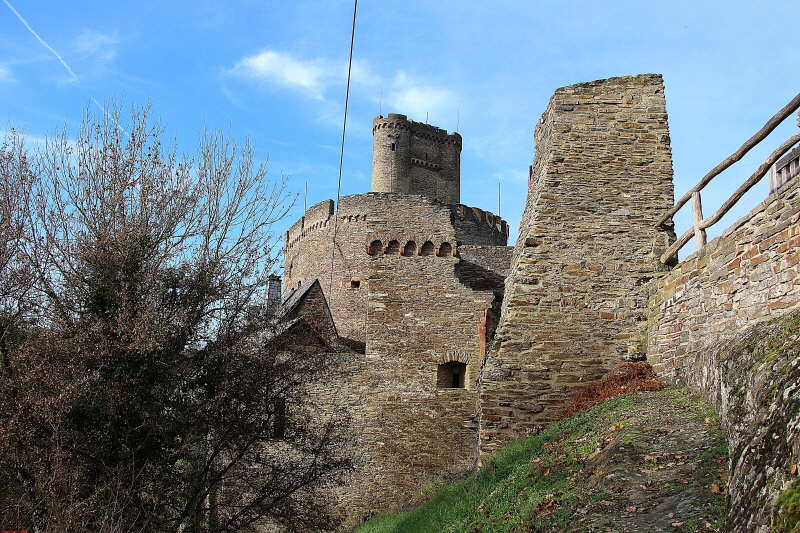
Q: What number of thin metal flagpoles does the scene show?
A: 5